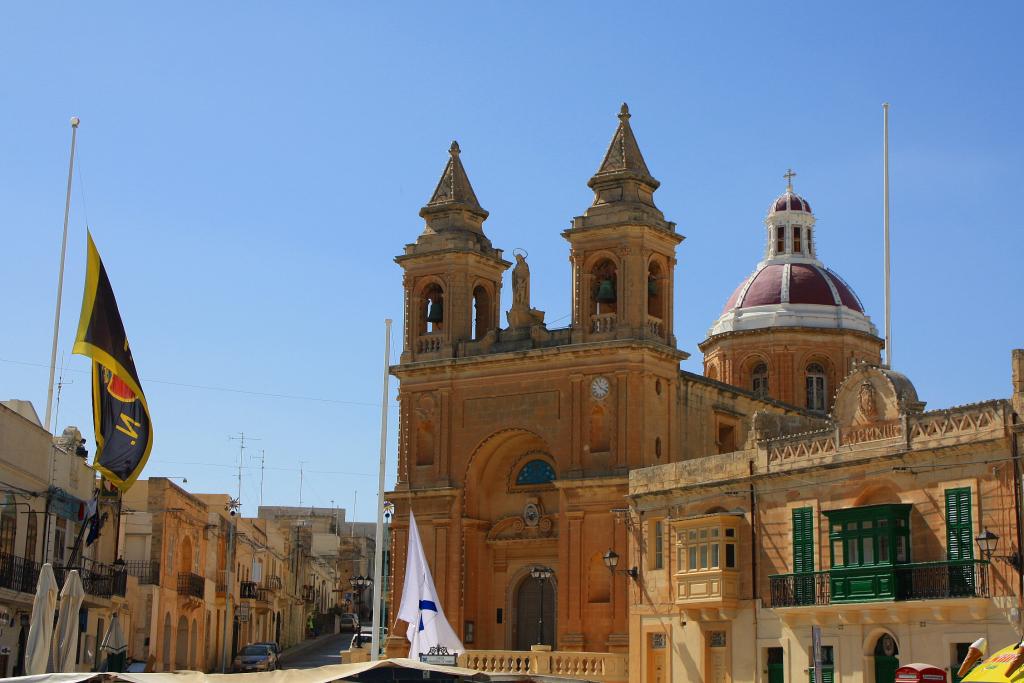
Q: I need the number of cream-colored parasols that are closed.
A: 2